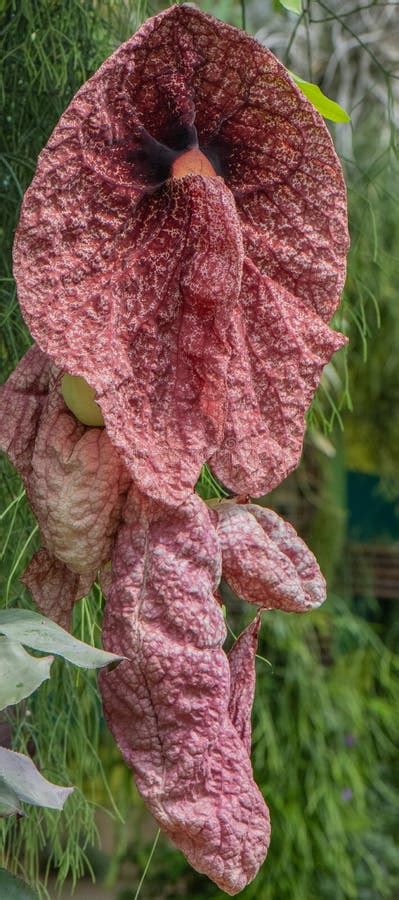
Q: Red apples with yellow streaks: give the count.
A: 0